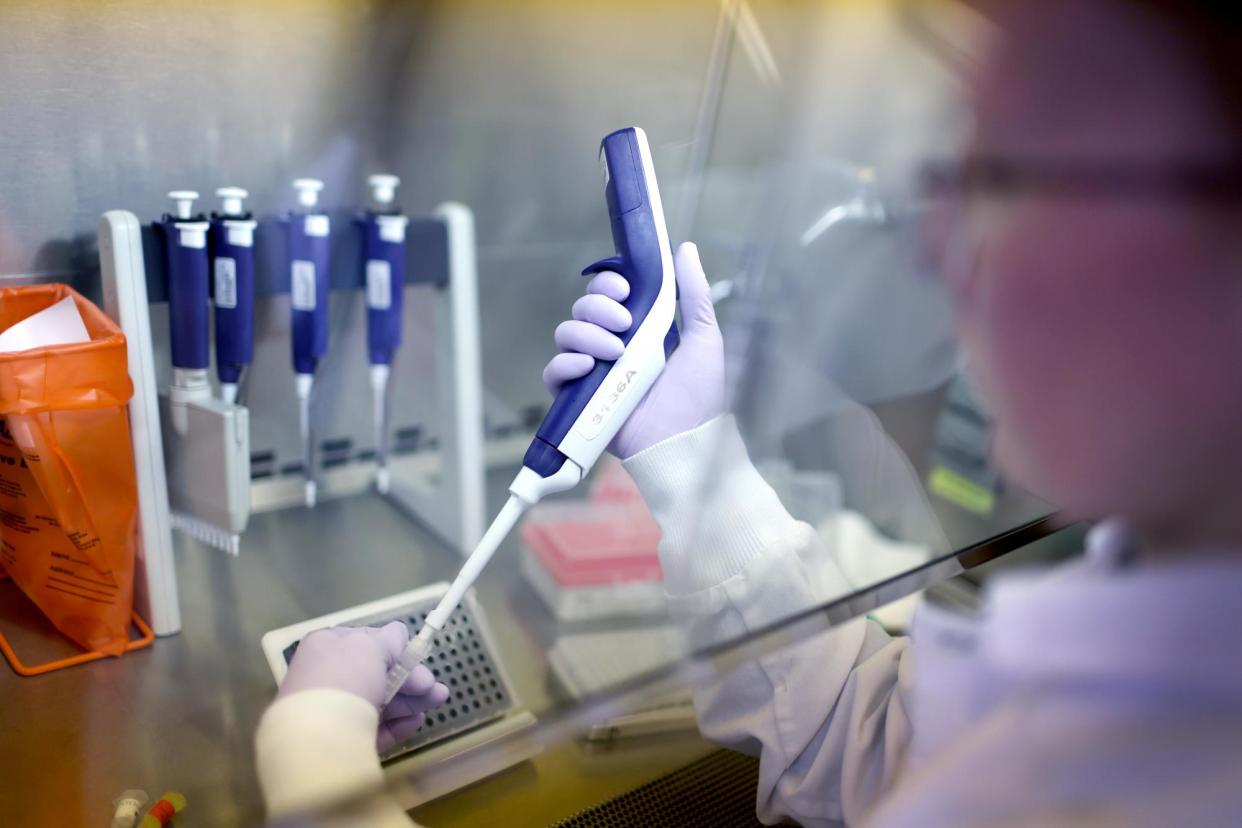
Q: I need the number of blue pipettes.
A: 5